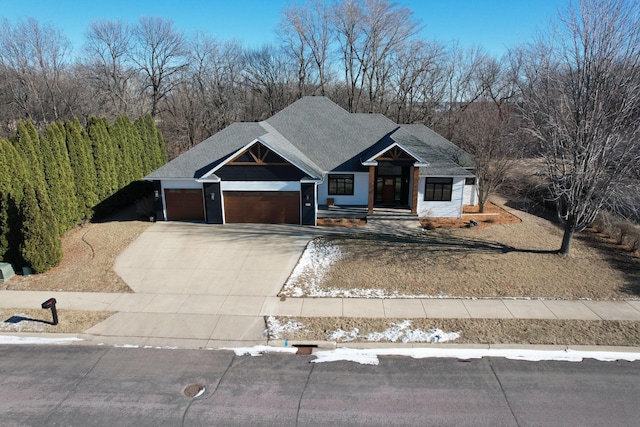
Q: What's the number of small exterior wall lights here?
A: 4